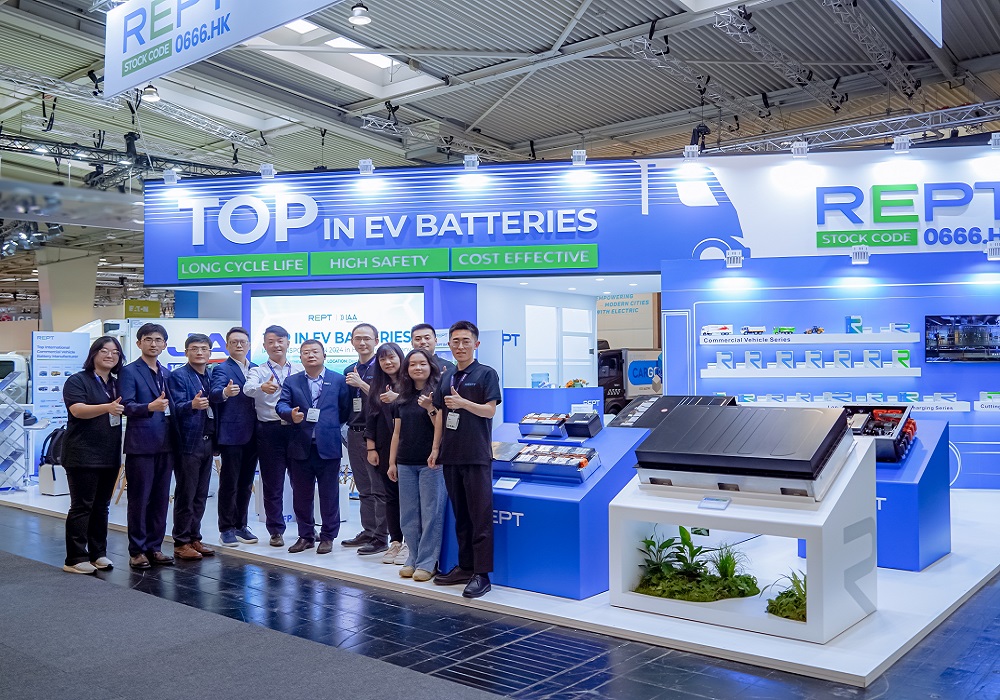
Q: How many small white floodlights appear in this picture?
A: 12